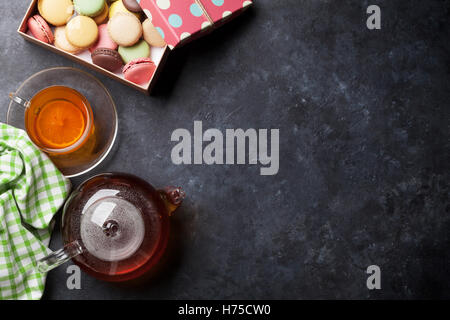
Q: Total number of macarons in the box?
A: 14